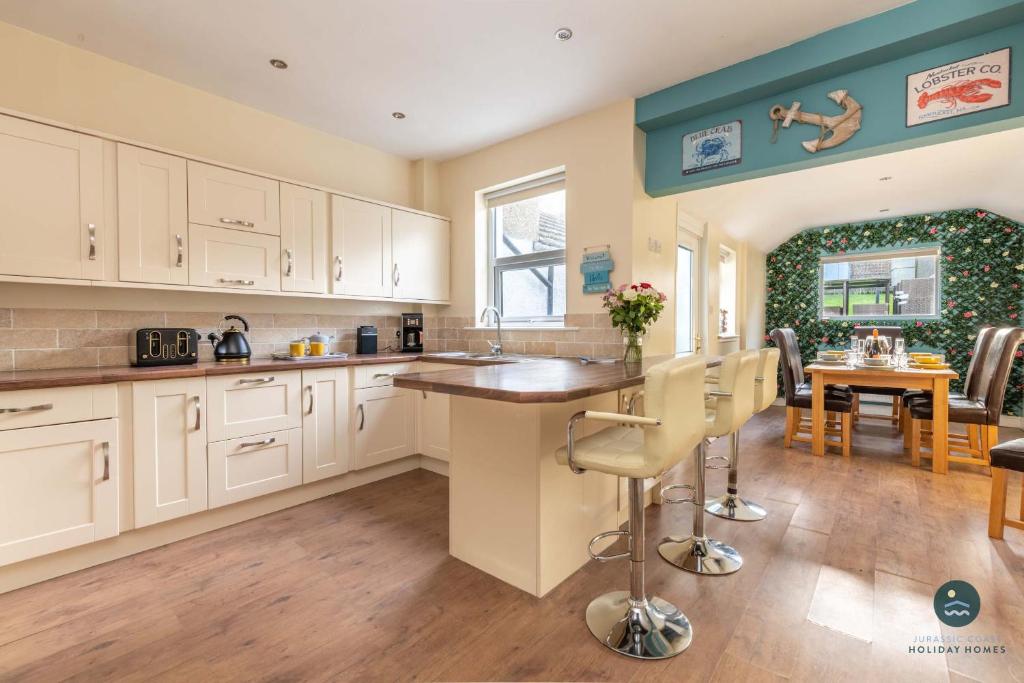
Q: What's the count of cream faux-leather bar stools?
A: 3